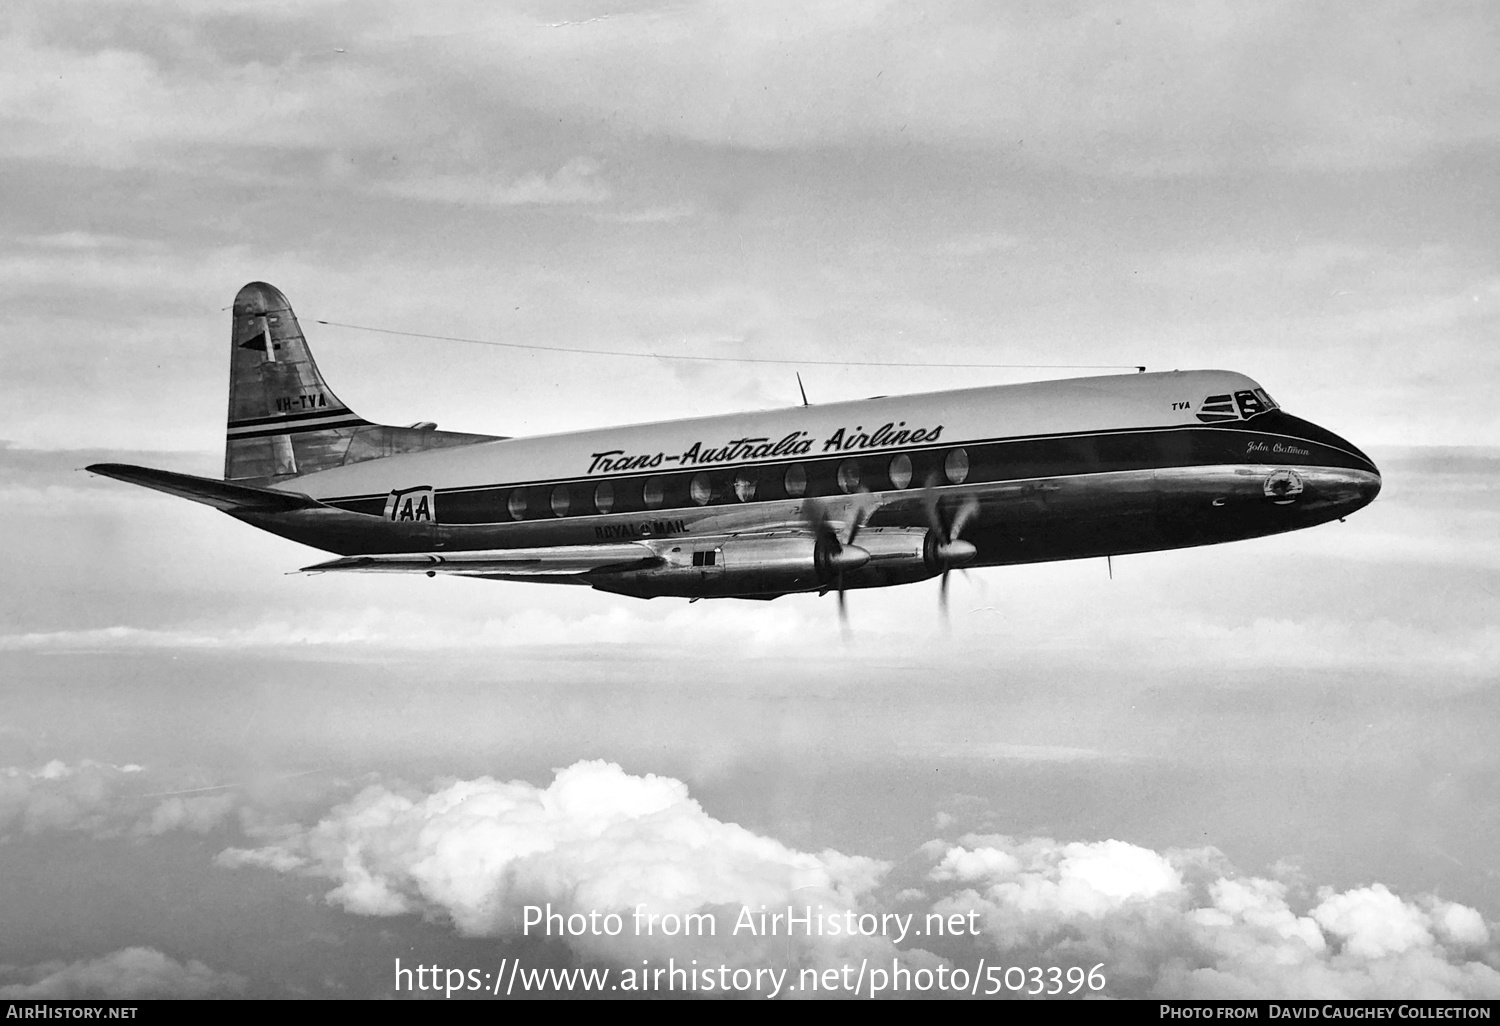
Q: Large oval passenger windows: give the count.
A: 10